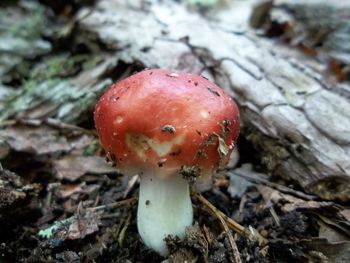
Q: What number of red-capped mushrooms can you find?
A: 1